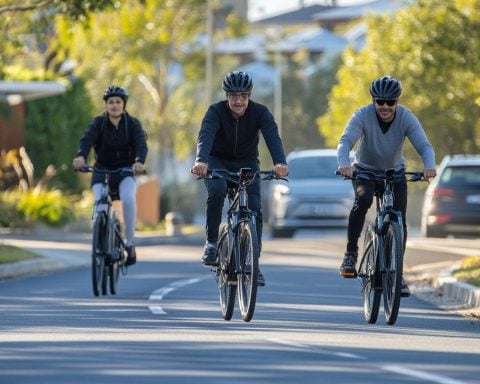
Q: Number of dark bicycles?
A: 3